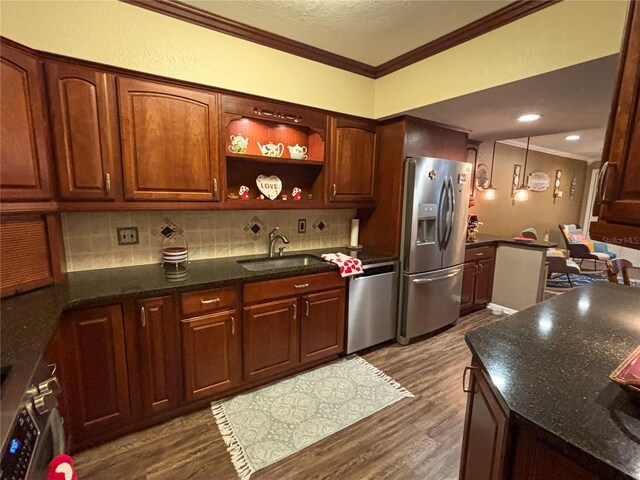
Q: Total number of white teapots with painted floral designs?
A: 3